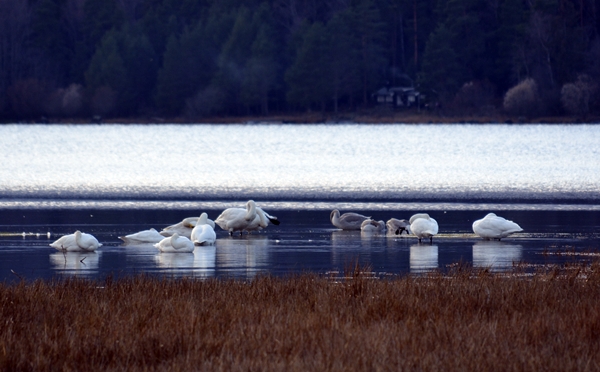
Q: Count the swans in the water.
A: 12